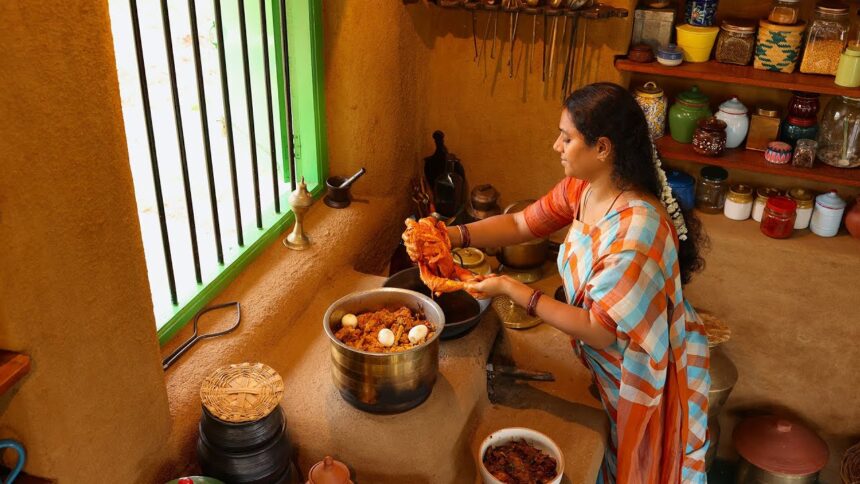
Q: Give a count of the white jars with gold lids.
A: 3